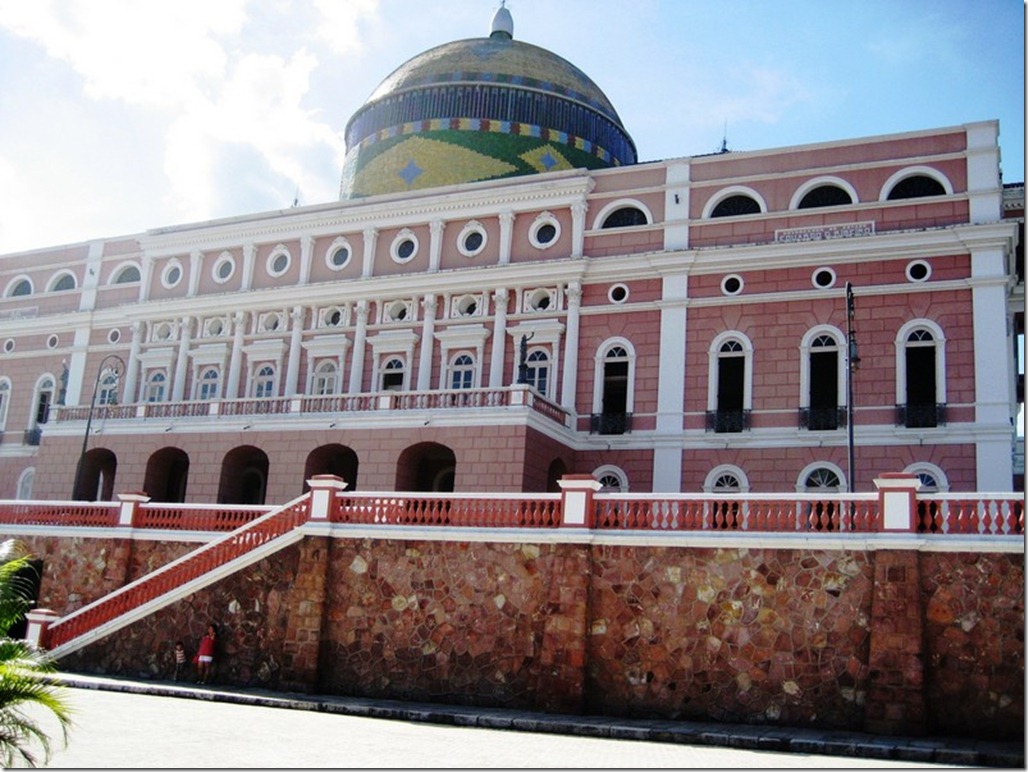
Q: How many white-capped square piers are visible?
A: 5